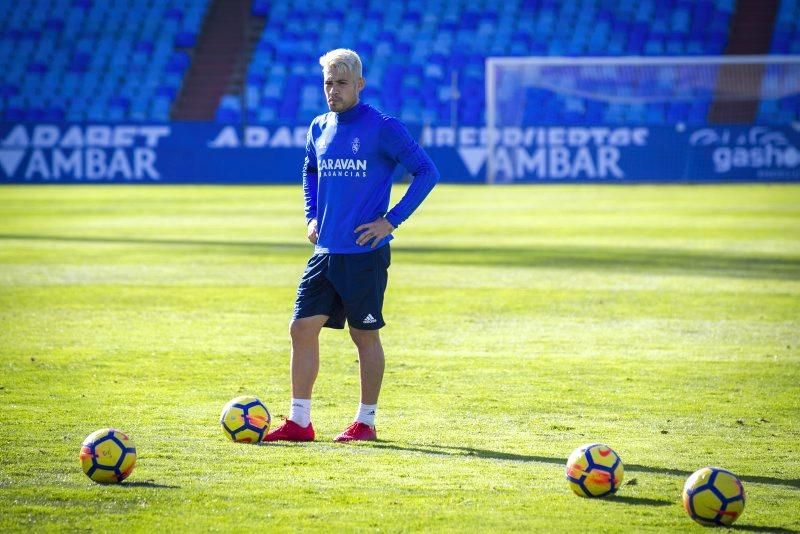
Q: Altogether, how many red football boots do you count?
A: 2